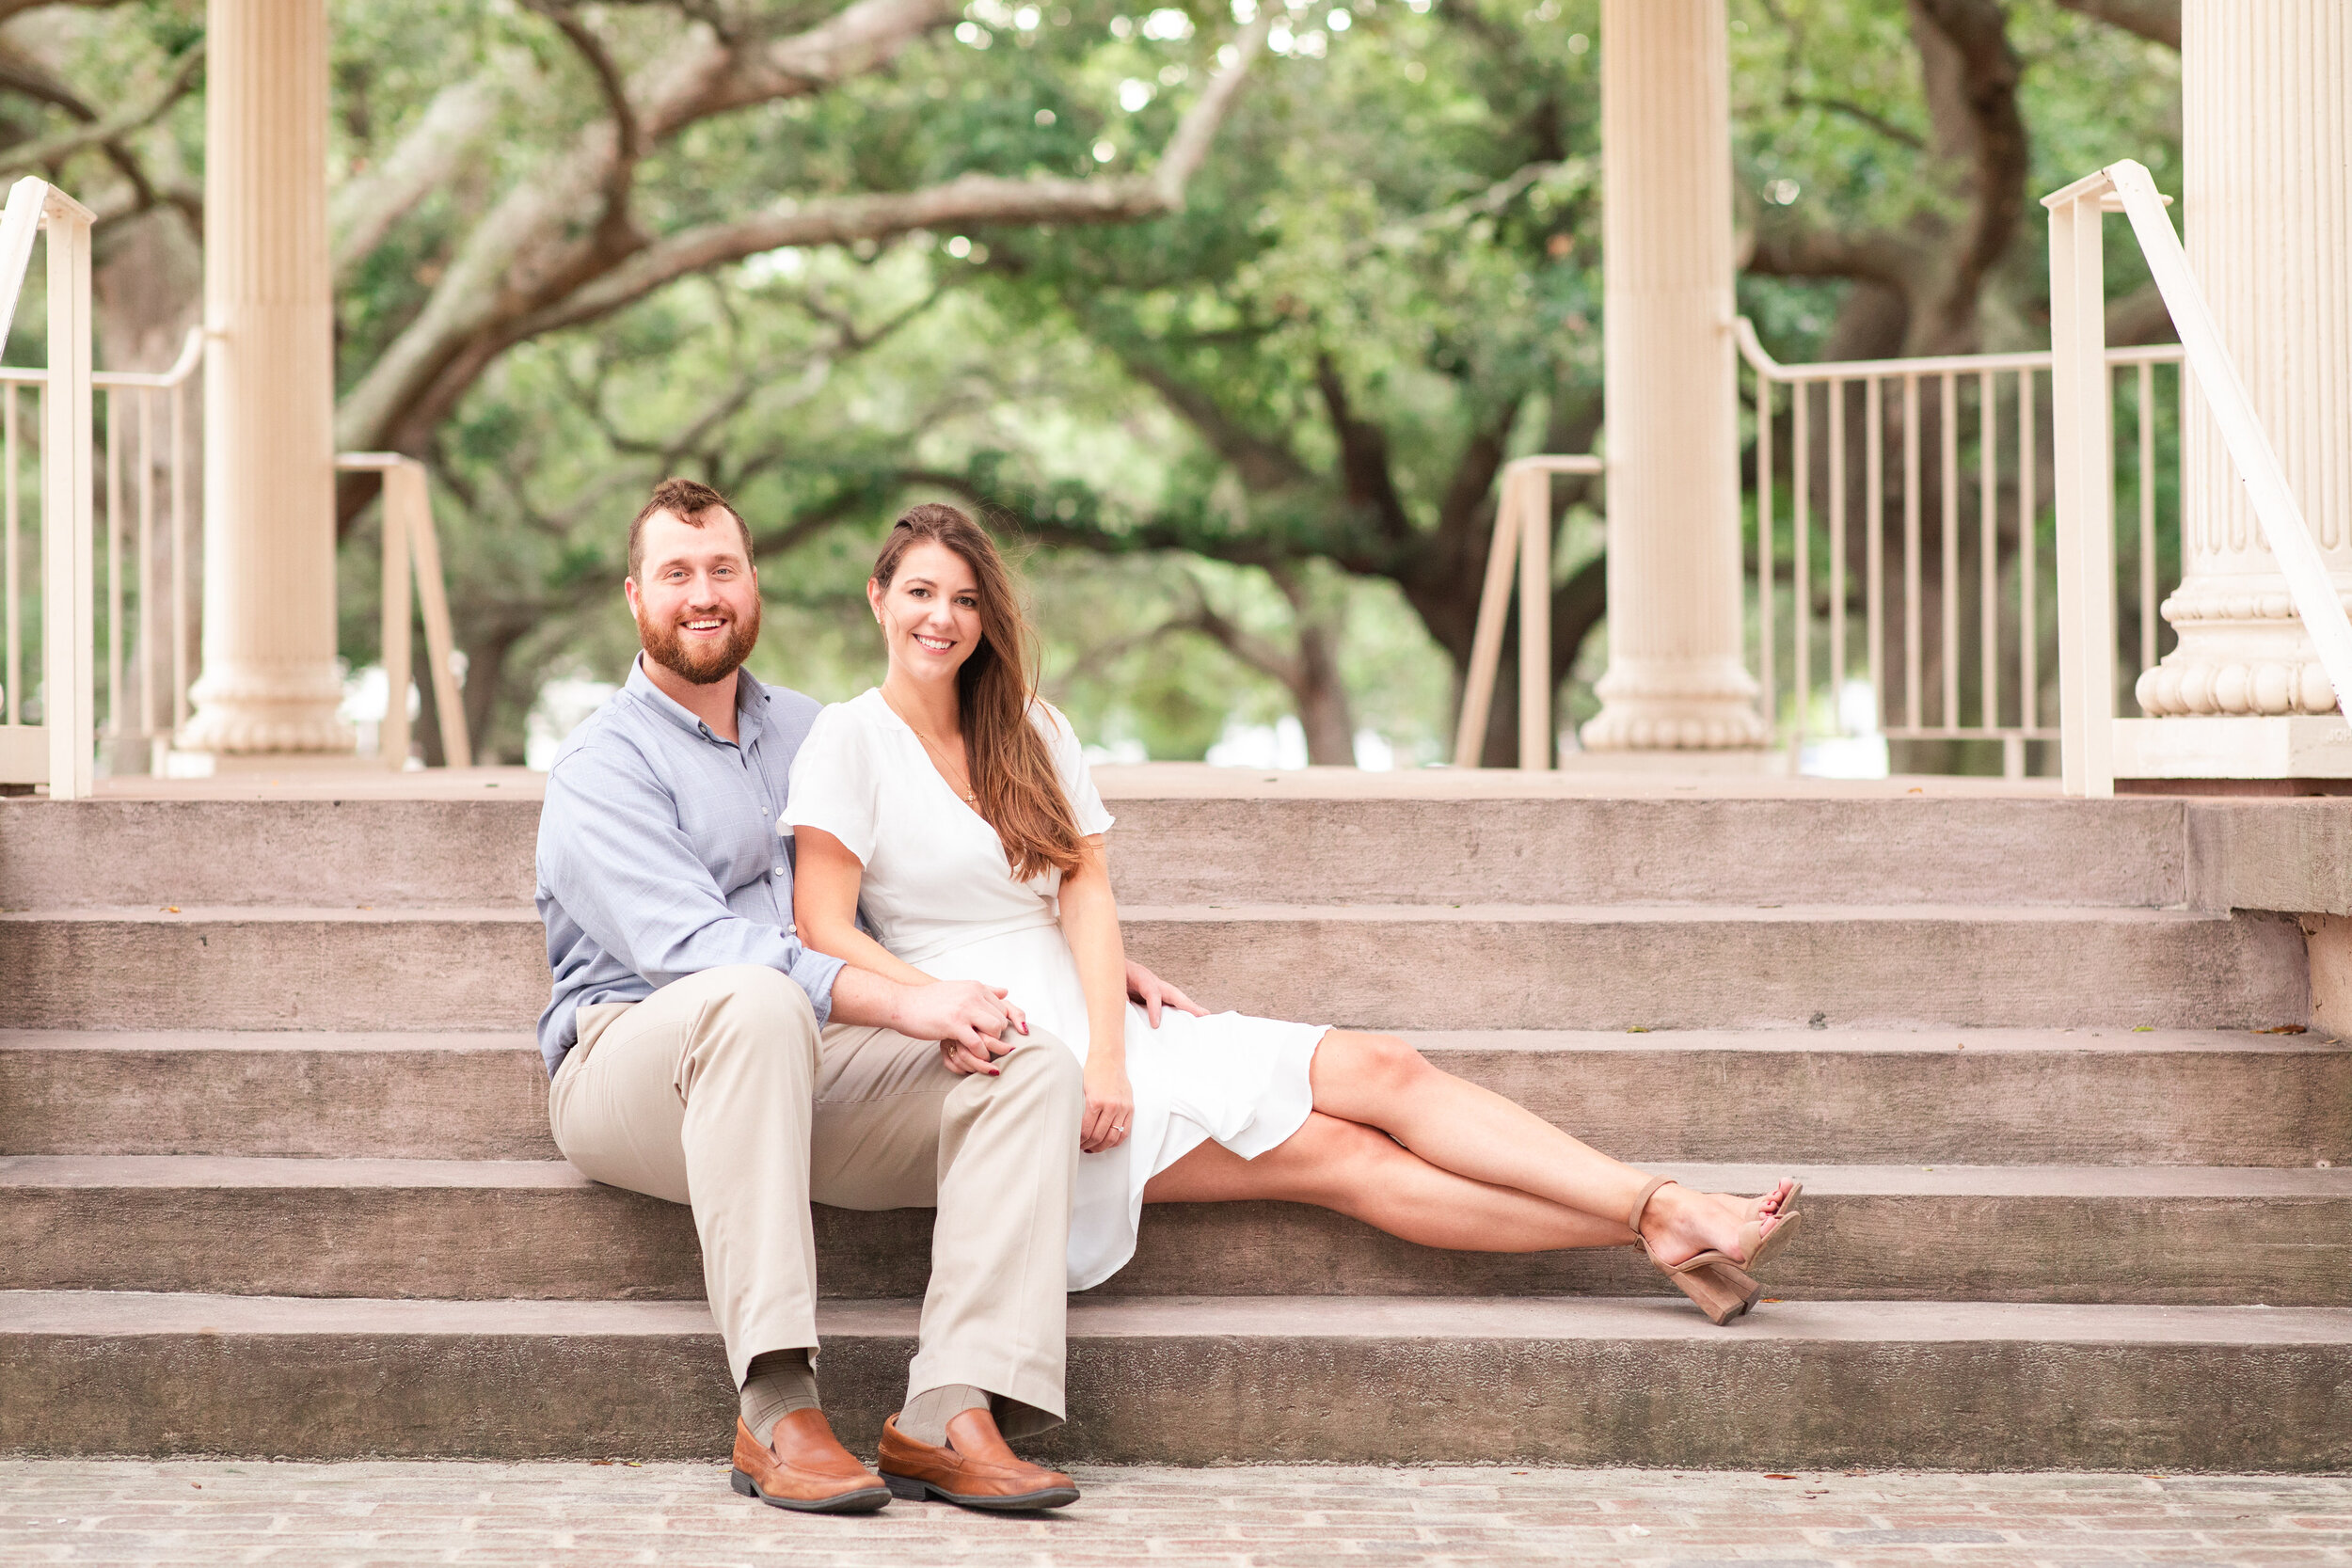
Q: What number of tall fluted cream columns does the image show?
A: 3